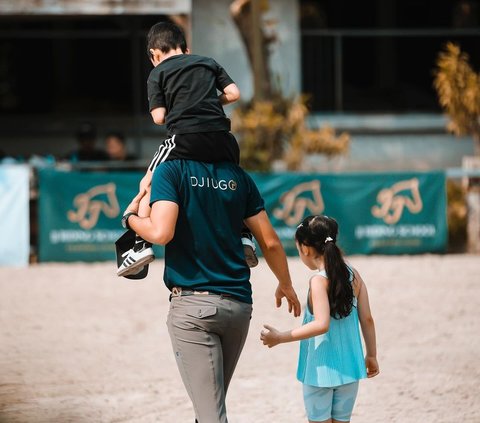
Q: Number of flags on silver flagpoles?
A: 0